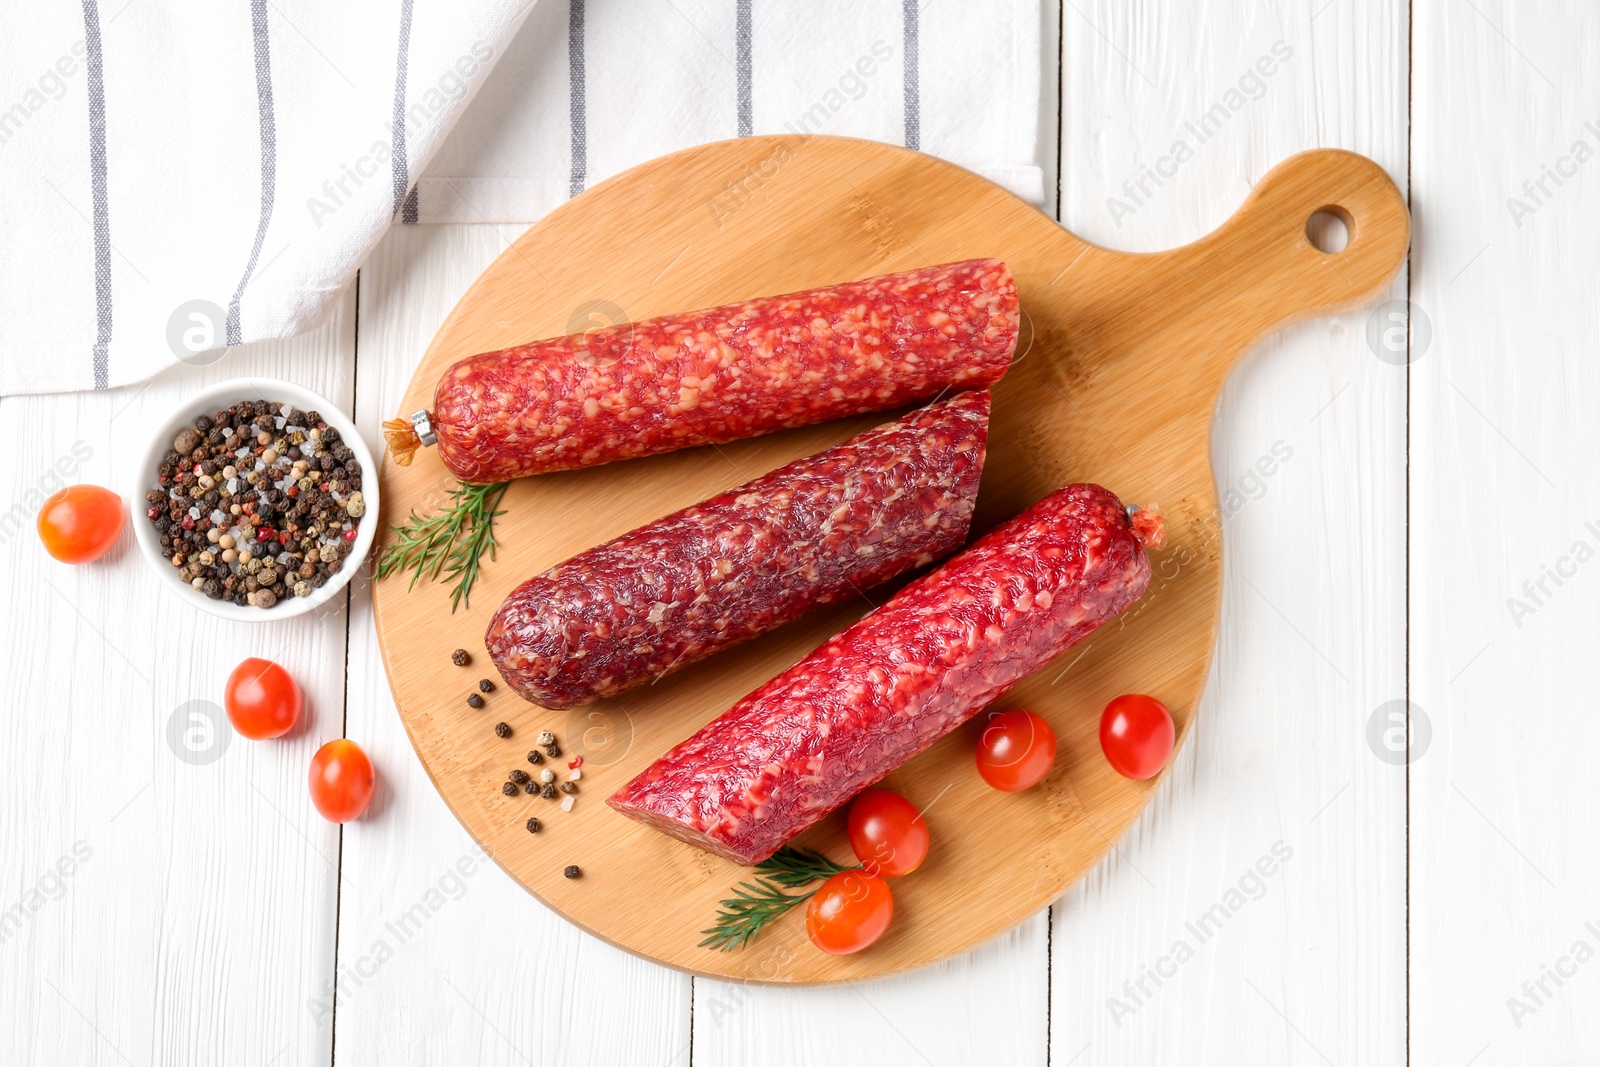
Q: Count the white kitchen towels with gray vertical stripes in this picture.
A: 1